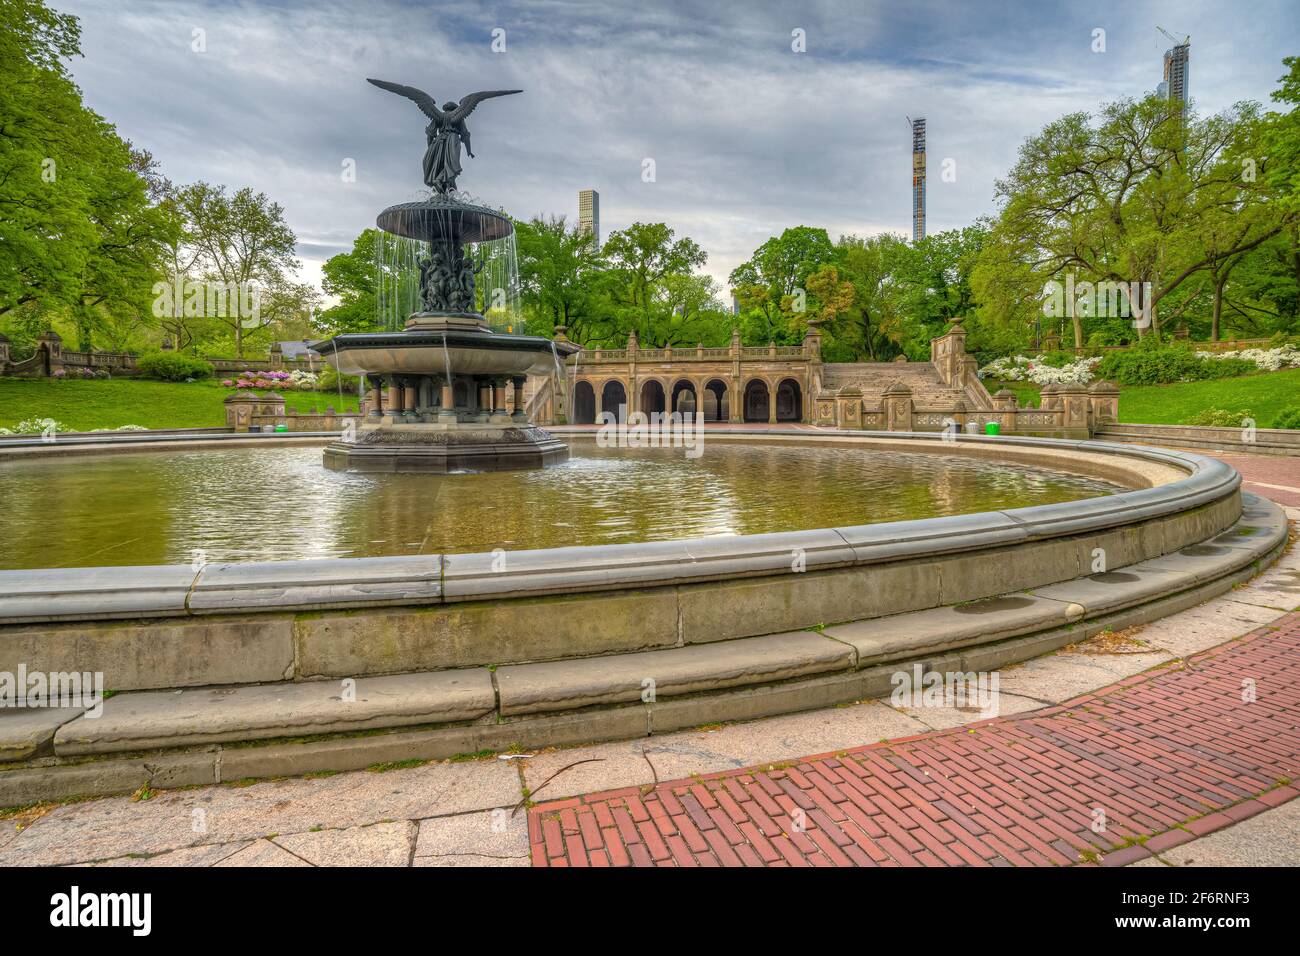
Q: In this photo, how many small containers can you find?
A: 6